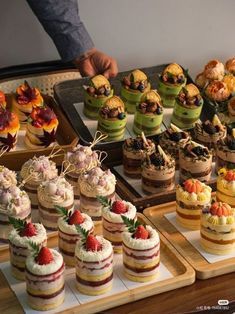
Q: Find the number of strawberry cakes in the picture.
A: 6